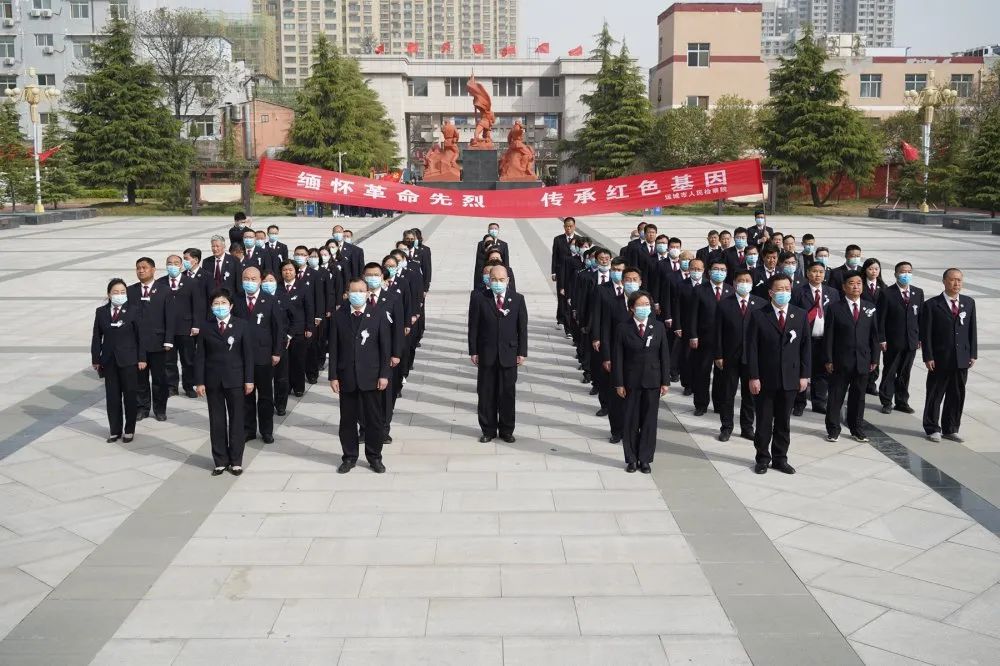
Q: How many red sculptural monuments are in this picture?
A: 3